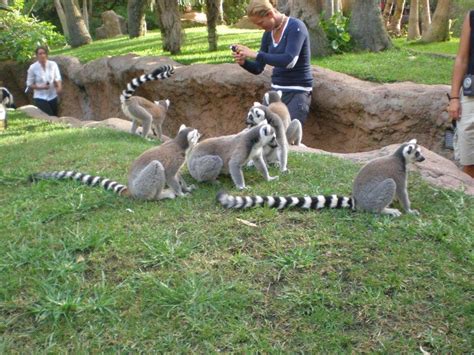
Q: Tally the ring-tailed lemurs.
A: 6